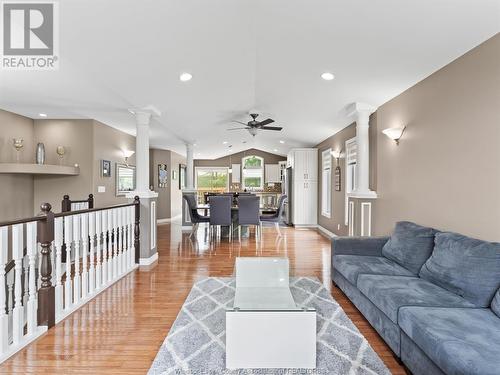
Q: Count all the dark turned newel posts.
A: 4